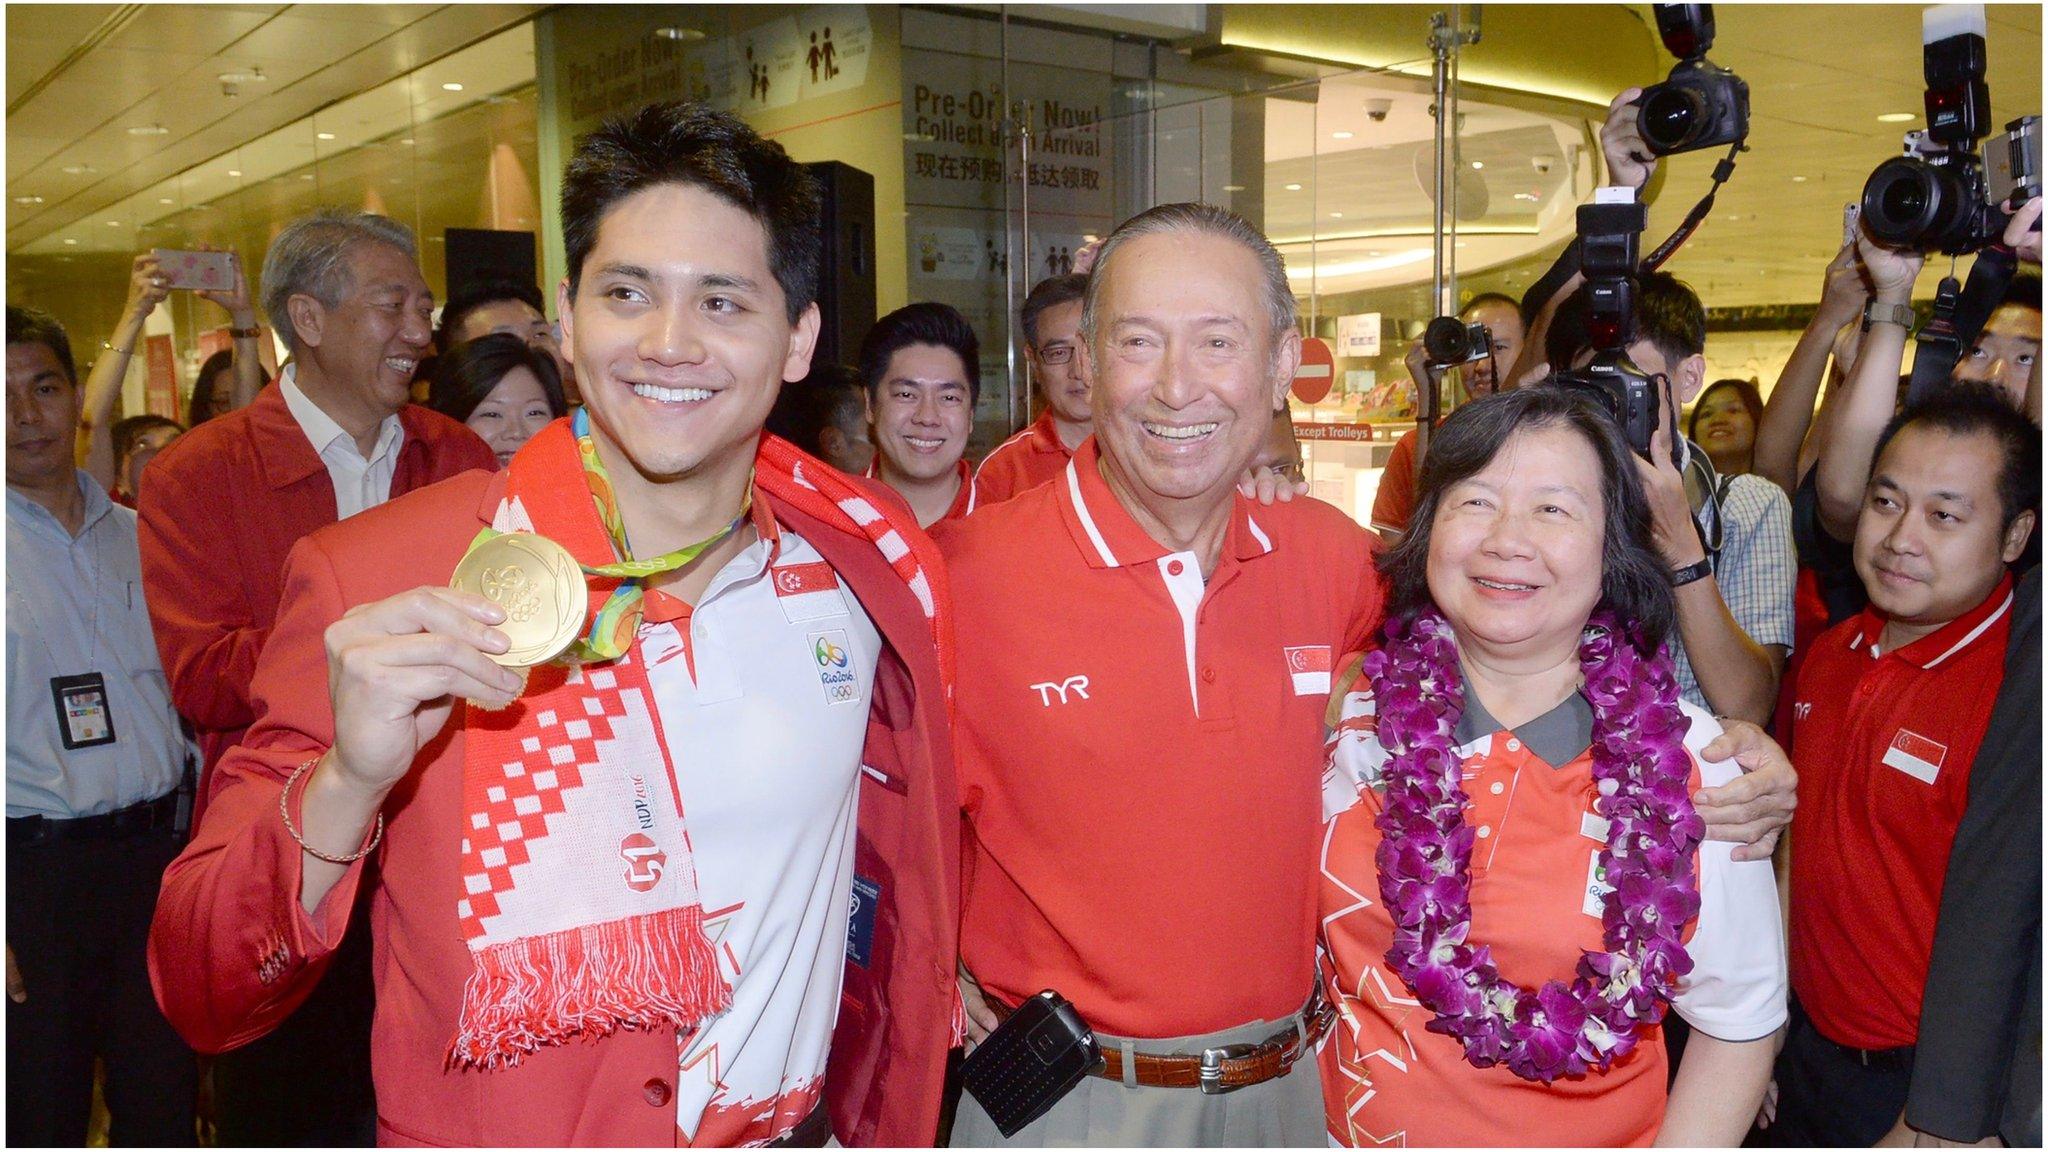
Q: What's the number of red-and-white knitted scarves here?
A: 1